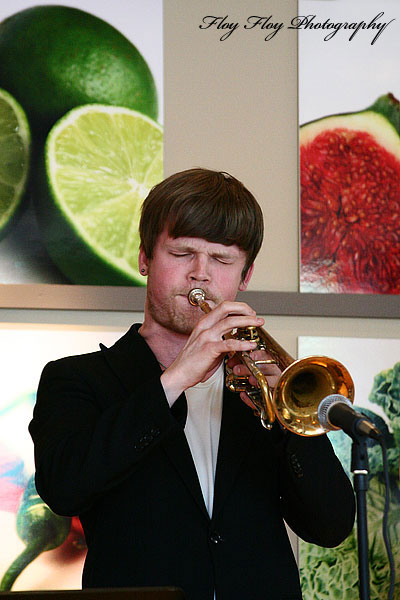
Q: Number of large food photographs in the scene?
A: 4